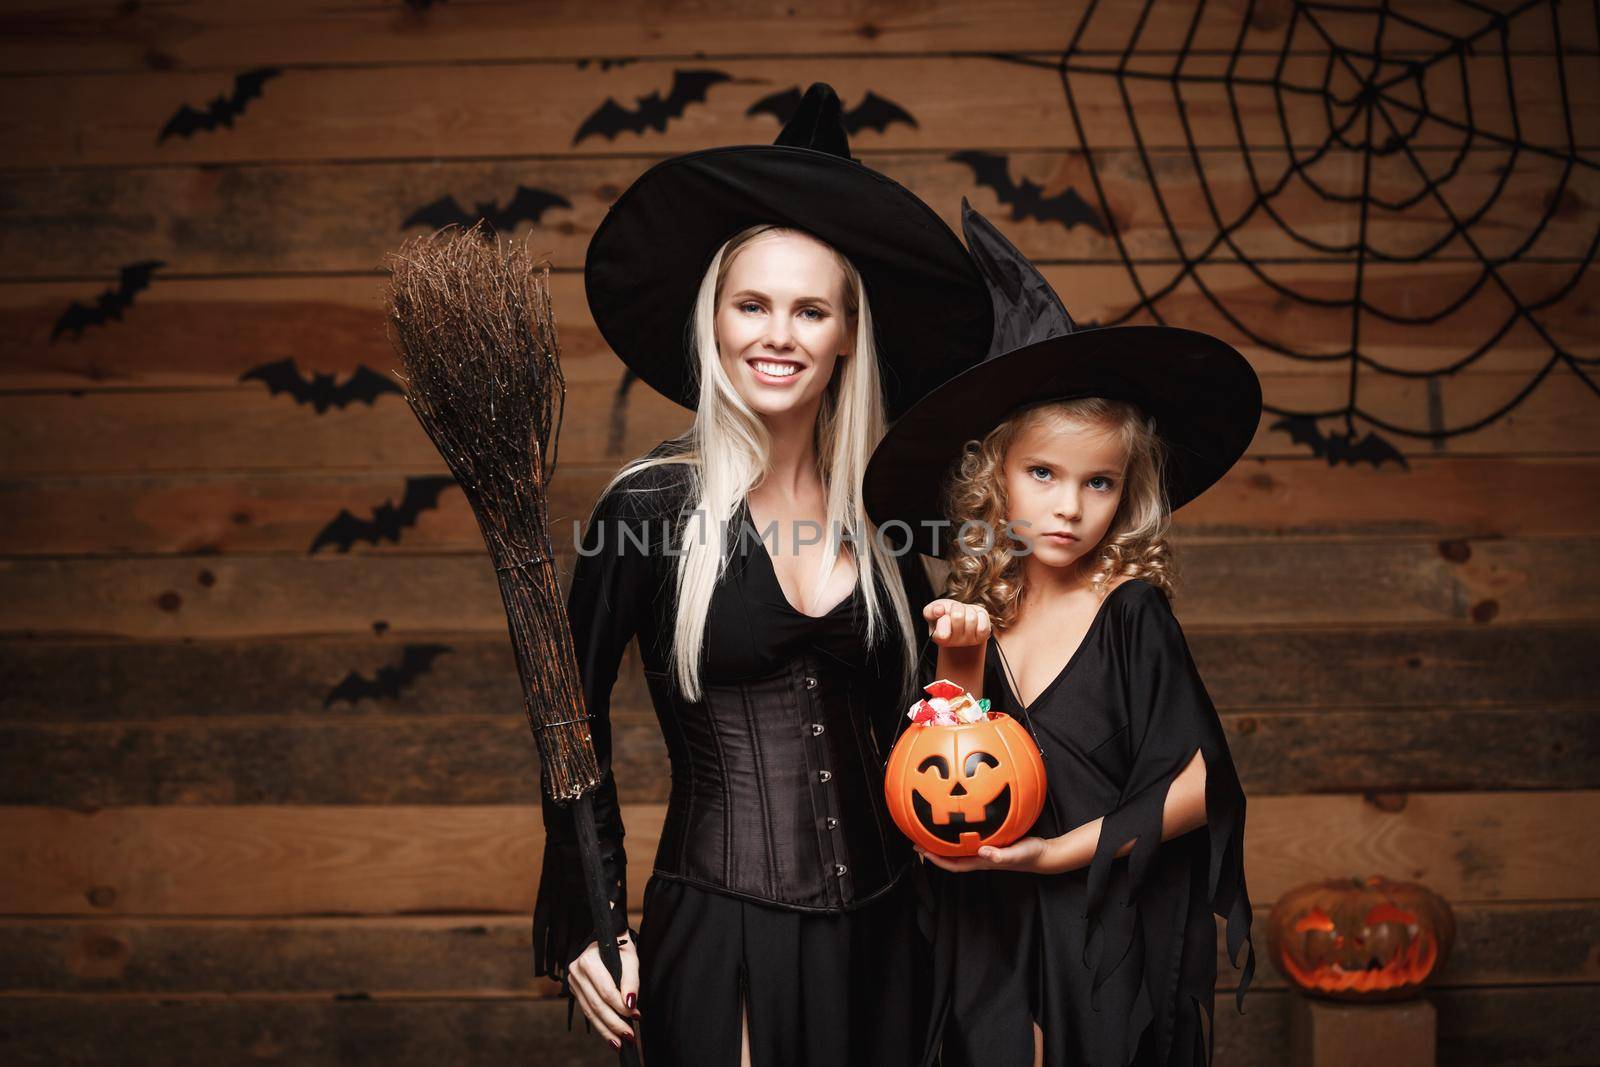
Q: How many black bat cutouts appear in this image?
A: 10